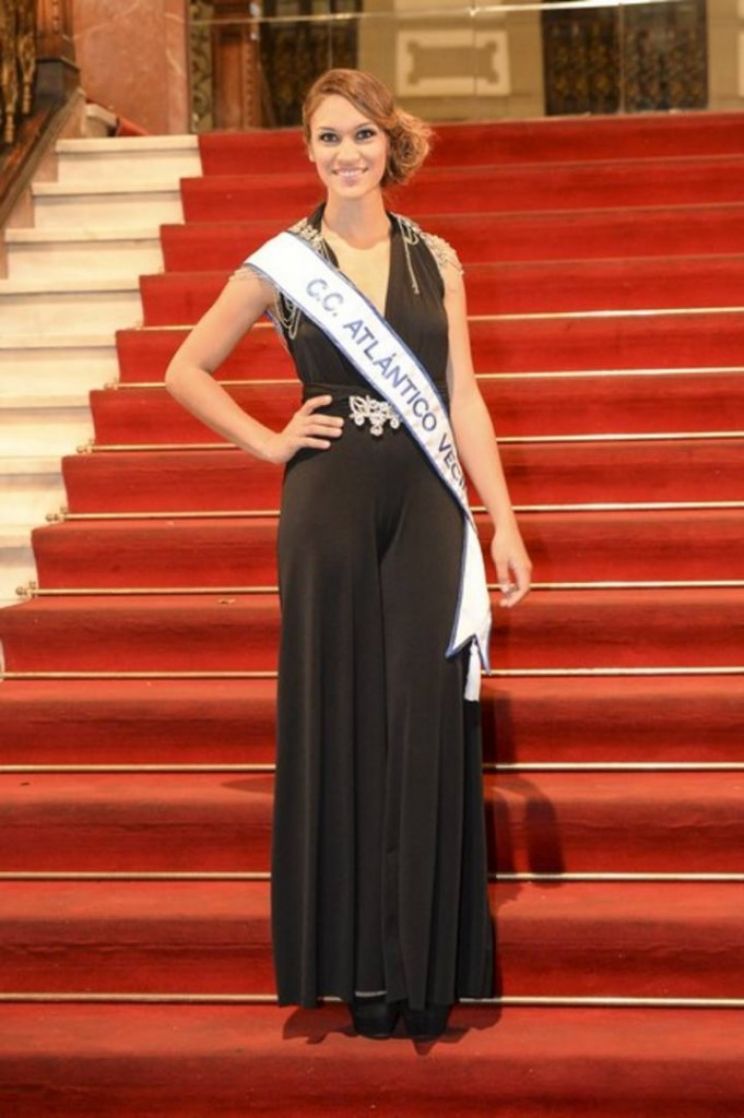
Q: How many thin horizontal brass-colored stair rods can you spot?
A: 9